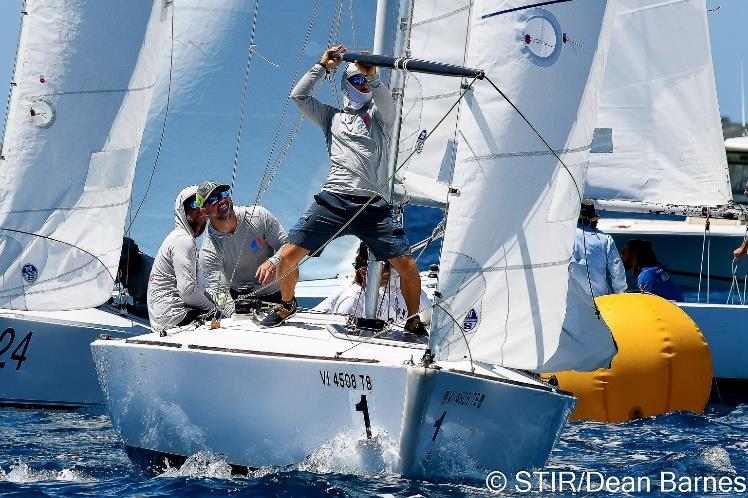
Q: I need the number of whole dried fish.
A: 0